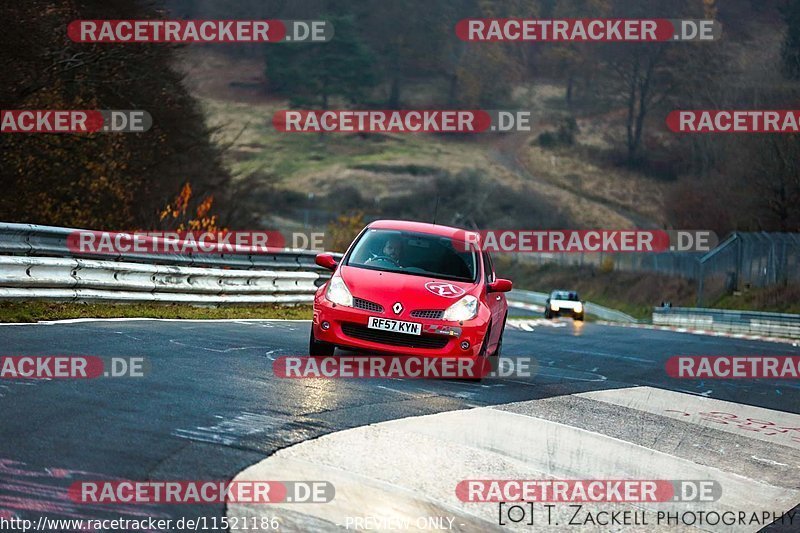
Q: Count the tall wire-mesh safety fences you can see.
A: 1